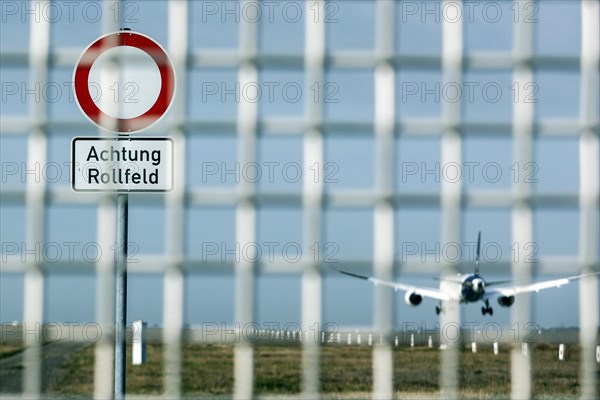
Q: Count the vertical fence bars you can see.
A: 9